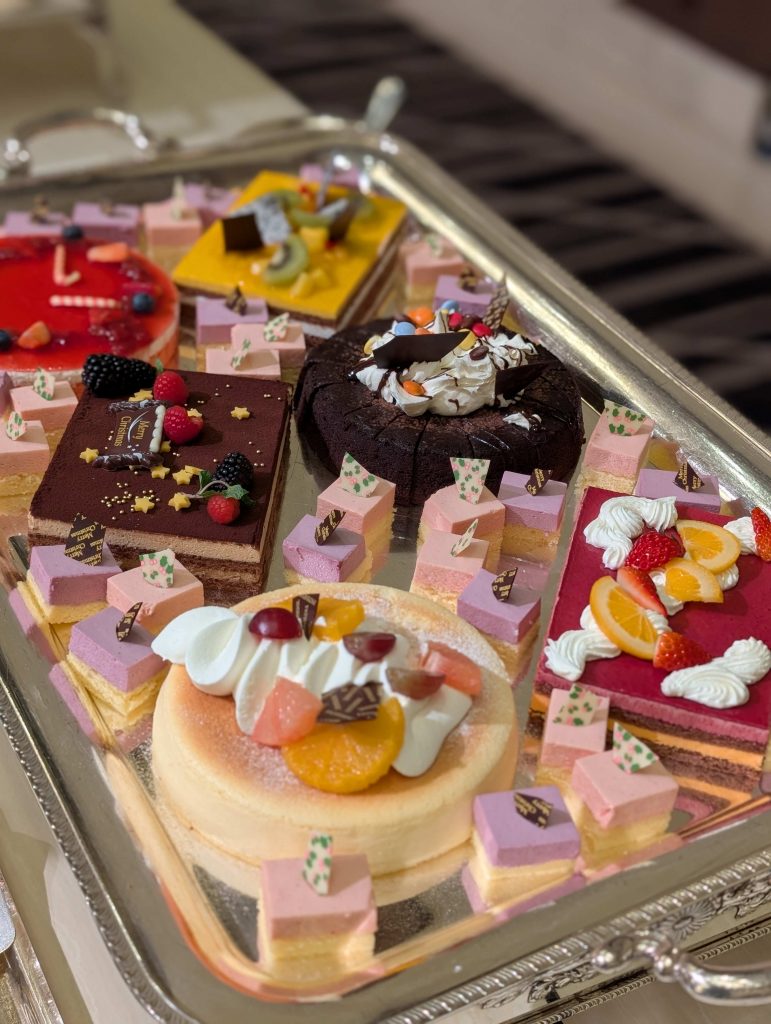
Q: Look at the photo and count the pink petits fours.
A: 14